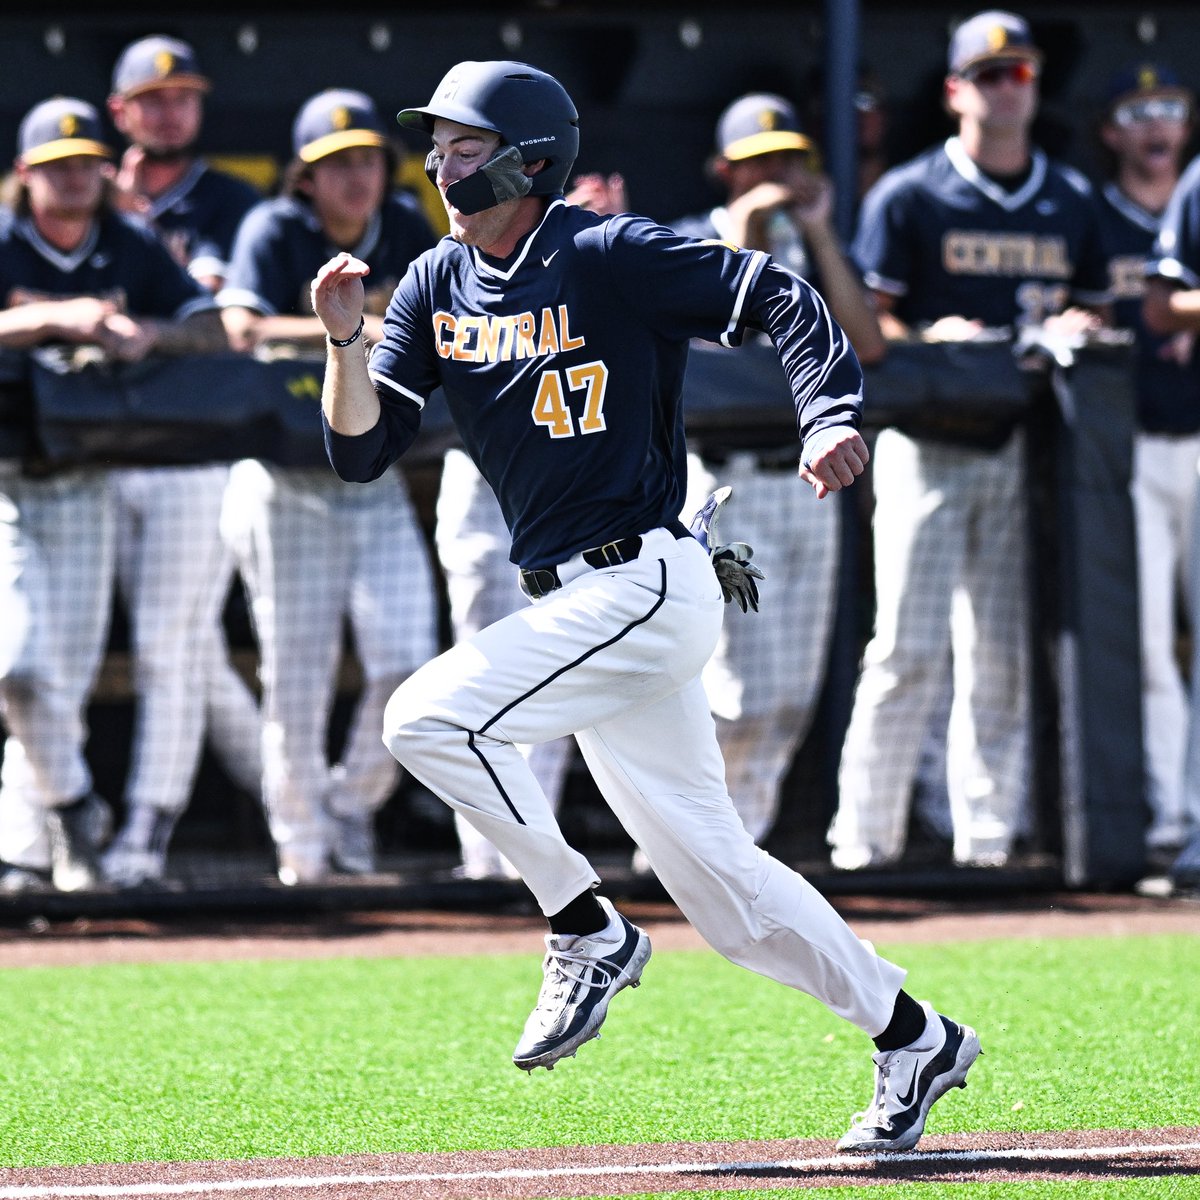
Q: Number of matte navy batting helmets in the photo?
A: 1